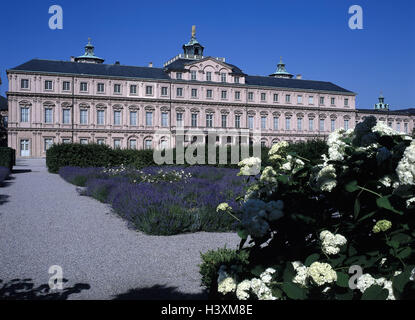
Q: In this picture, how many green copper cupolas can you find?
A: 4